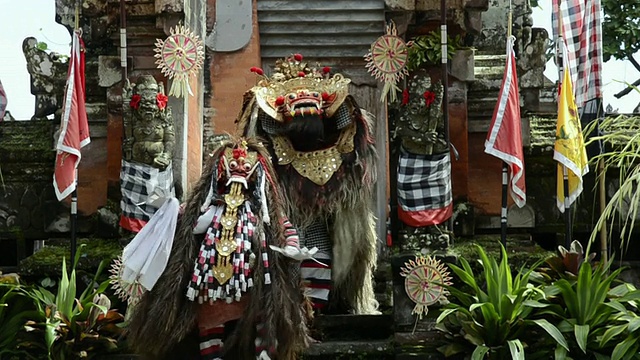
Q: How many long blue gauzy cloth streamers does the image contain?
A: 0